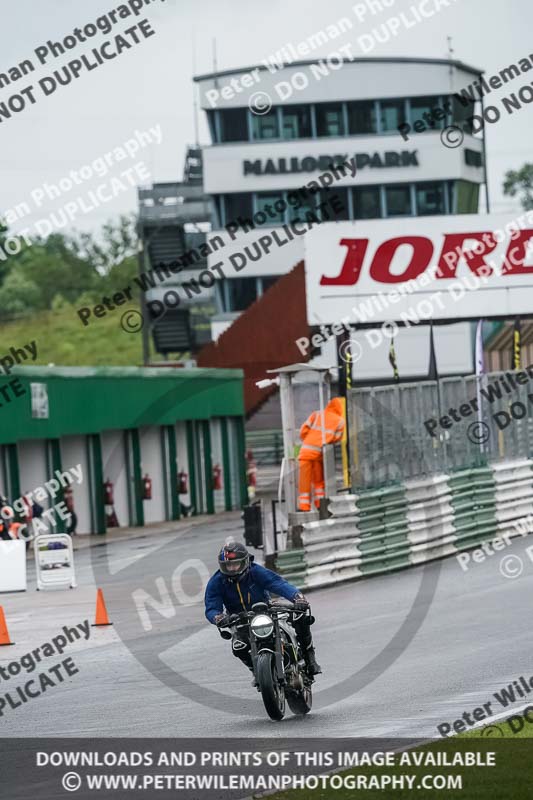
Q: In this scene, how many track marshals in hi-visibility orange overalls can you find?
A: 1